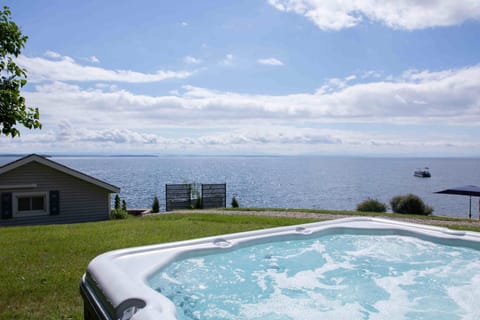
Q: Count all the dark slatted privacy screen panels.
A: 2